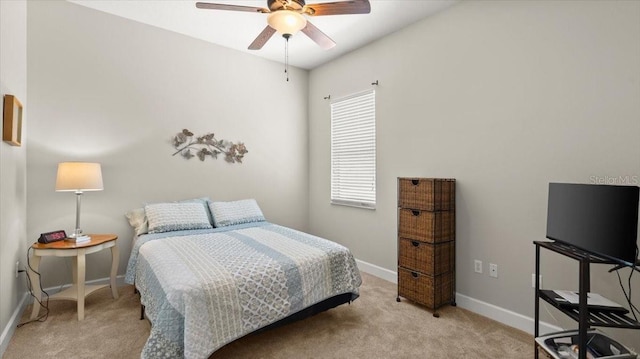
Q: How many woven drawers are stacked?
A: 4